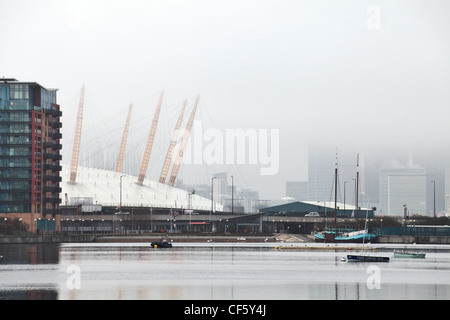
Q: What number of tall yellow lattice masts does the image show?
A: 5